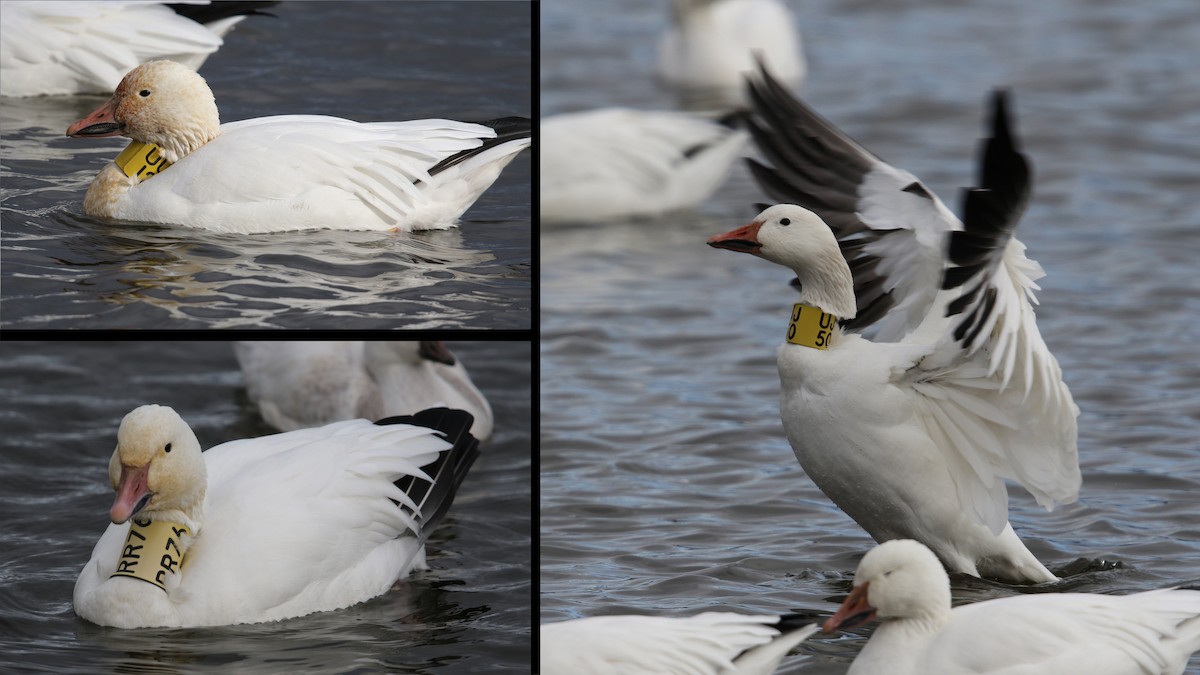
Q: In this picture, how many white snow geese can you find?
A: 9